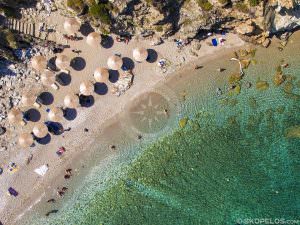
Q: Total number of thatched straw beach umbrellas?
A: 15